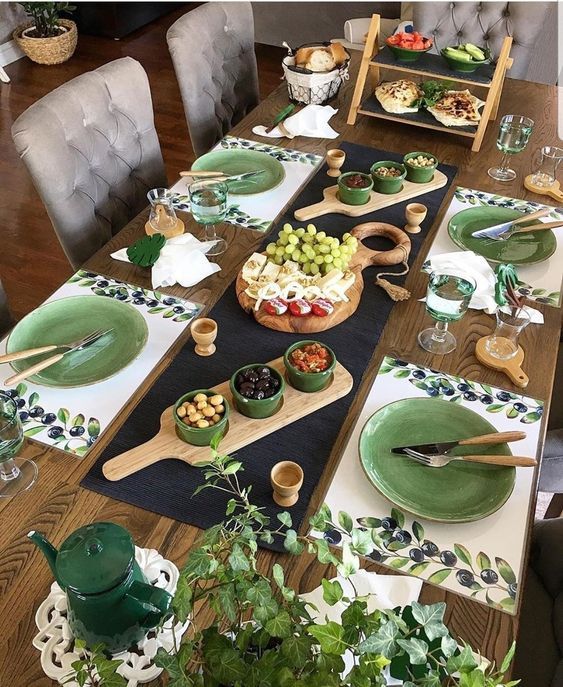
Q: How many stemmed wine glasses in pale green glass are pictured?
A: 4